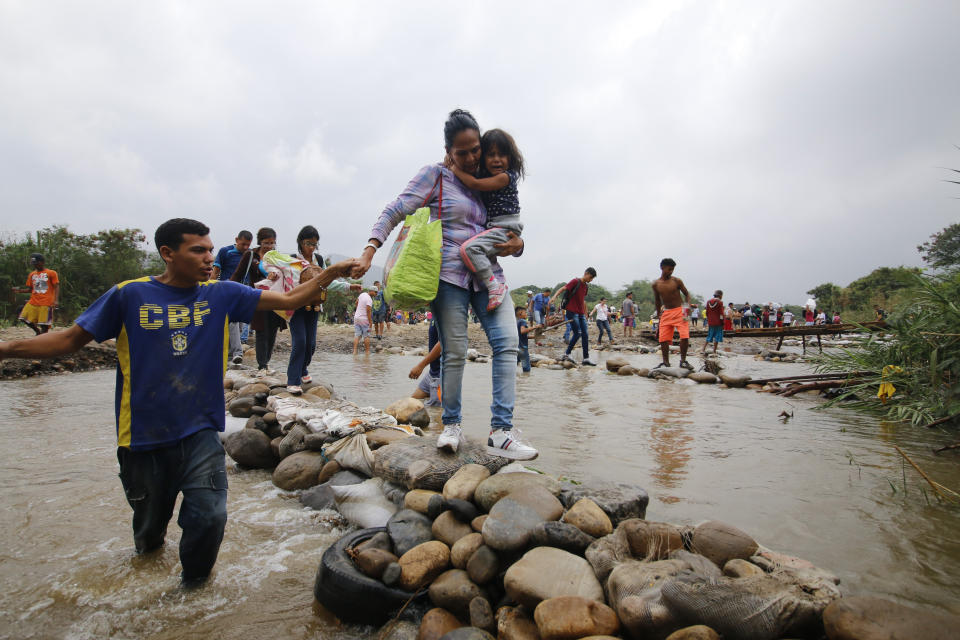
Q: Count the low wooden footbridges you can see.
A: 1